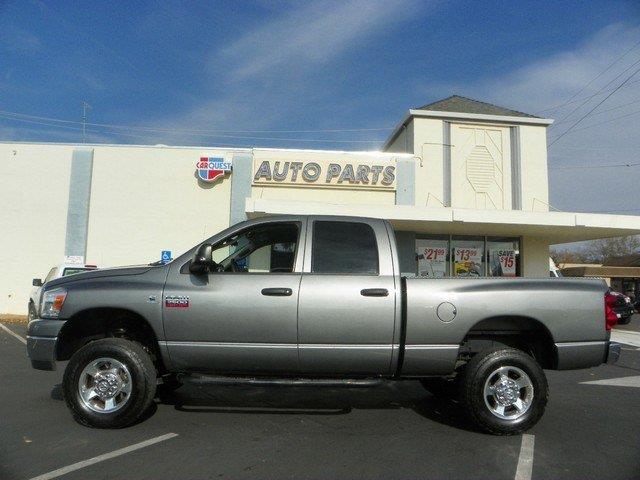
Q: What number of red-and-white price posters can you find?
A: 3